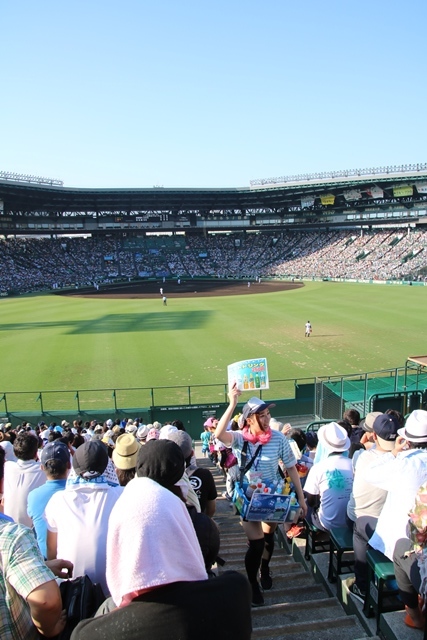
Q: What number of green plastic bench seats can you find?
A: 3